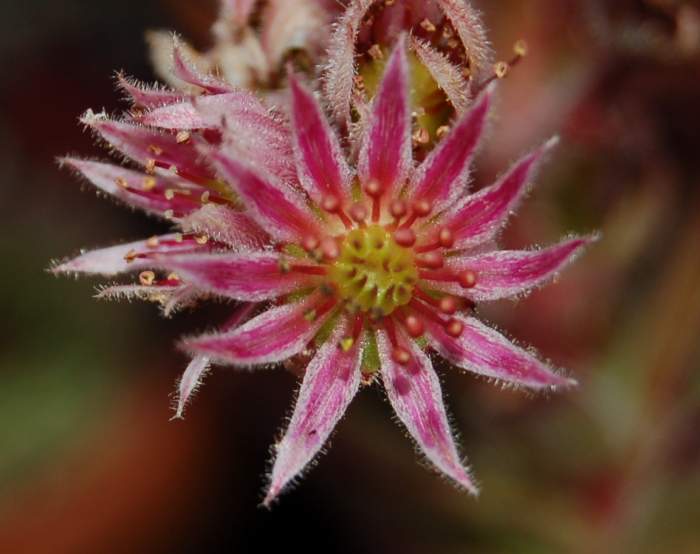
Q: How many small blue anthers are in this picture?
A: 0